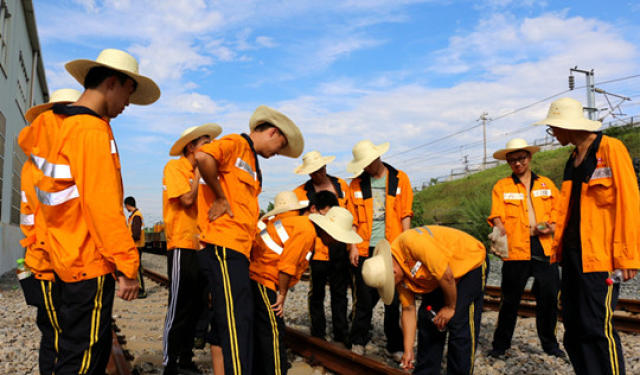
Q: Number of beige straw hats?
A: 11